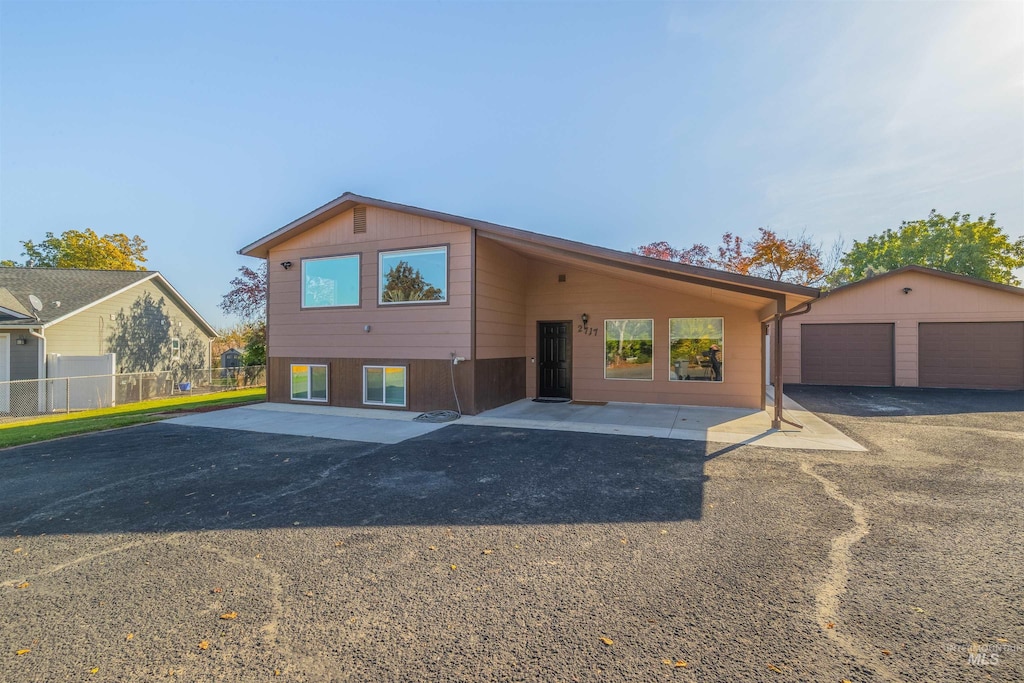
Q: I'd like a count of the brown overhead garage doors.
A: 2